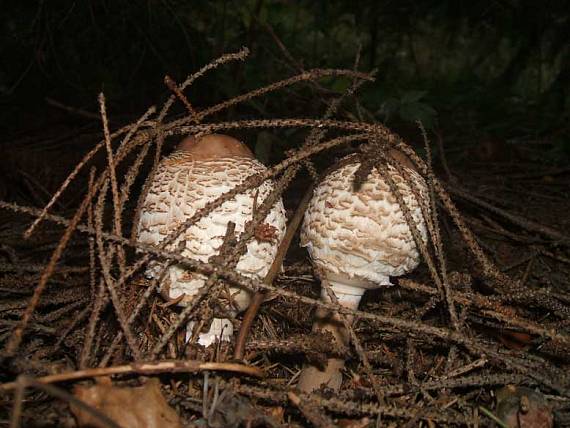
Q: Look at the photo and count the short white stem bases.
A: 2